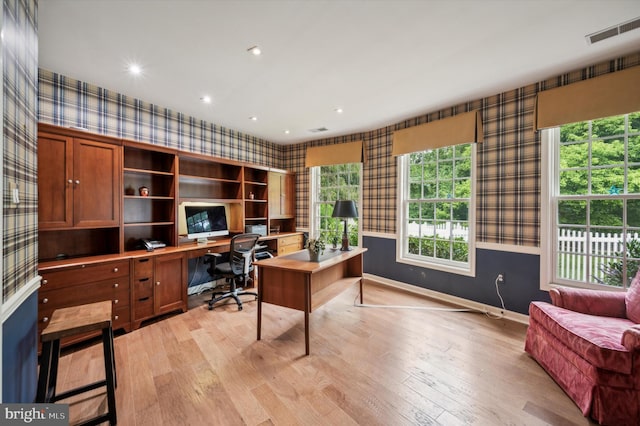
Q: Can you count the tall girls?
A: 0